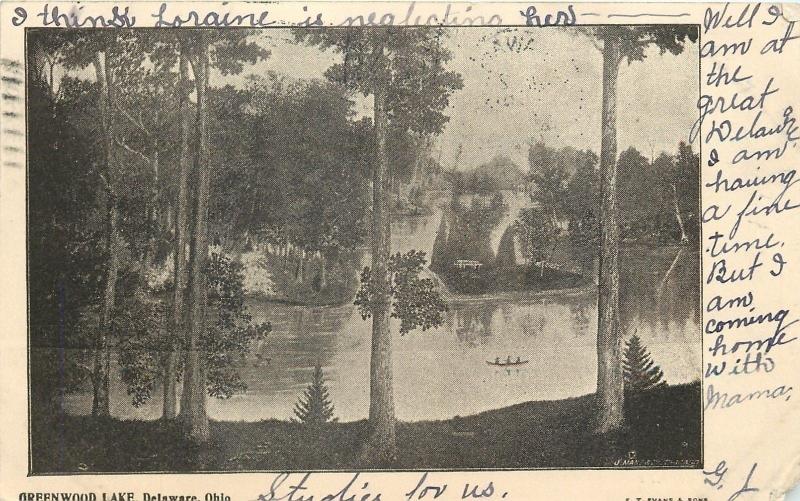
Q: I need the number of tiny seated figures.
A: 3